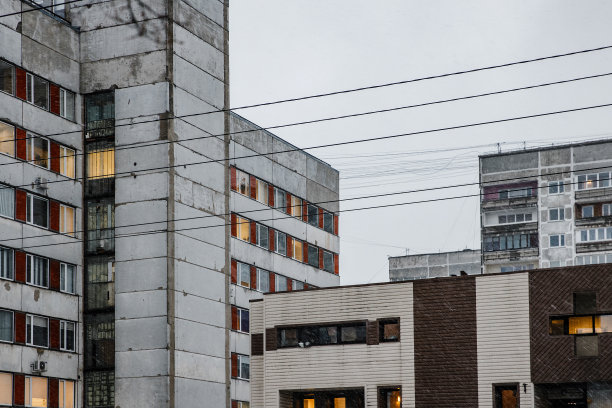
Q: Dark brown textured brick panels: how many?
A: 2